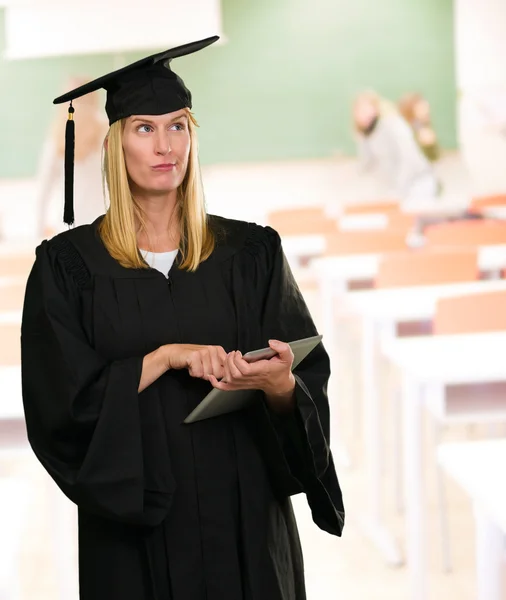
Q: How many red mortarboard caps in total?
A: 0